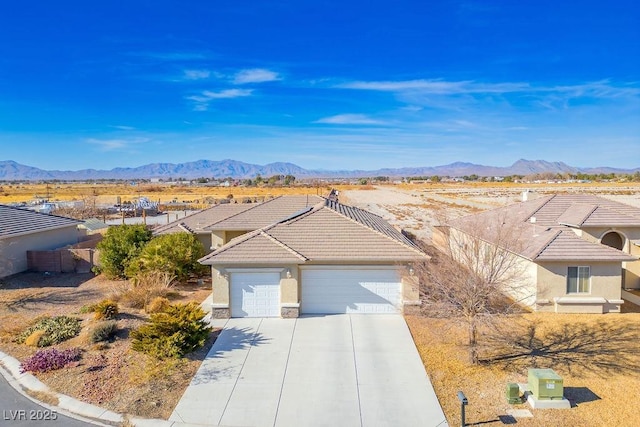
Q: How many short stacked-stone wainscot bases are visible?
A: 3